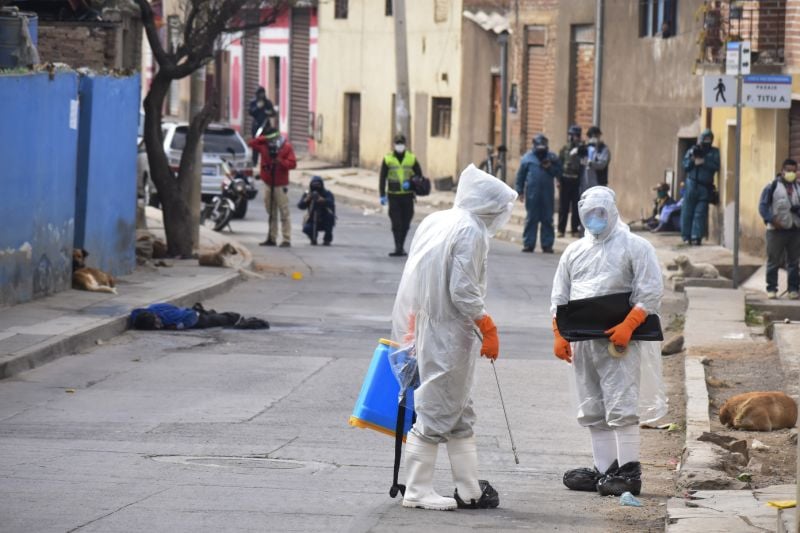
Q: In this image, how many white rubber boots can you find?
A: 4